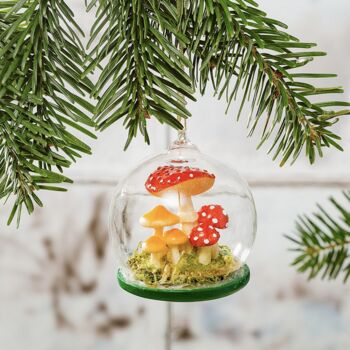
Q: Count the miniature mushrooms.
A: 6